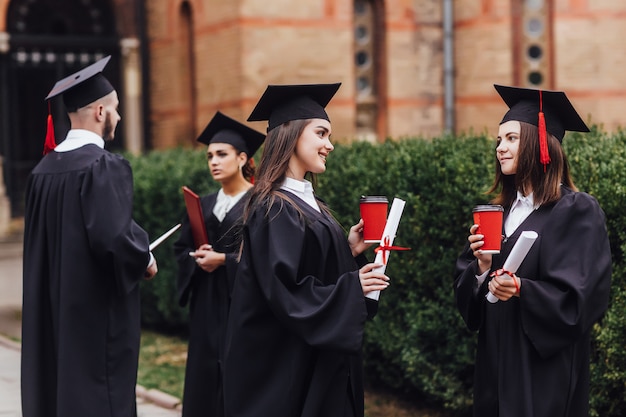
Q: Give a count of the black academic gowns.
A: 4